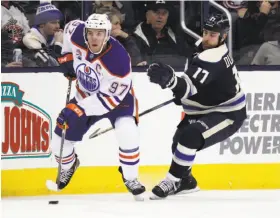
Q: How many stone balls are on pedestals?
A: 0